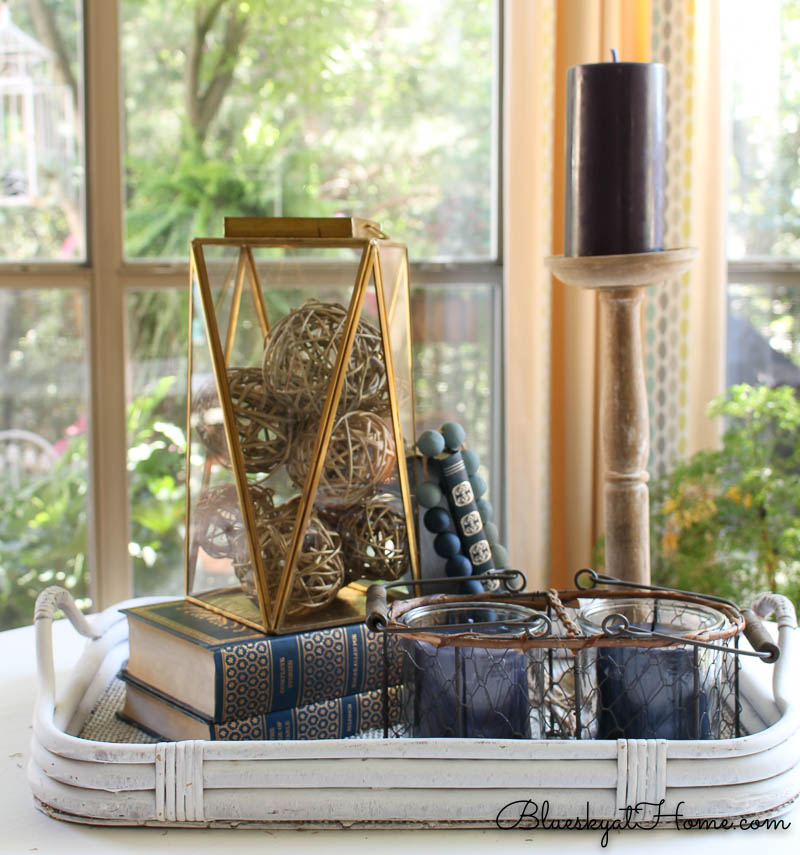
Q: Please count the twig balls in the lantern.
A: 6